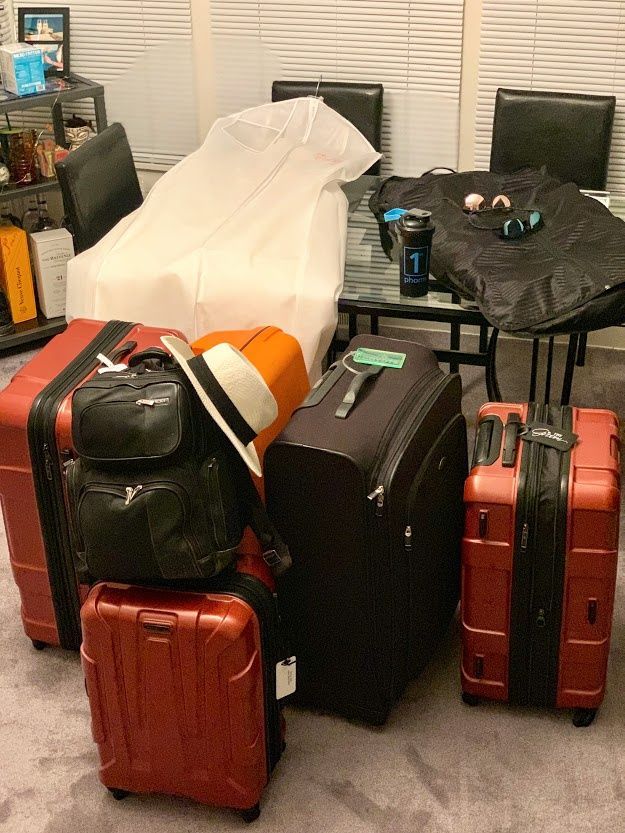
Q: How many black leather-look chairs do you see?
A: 3